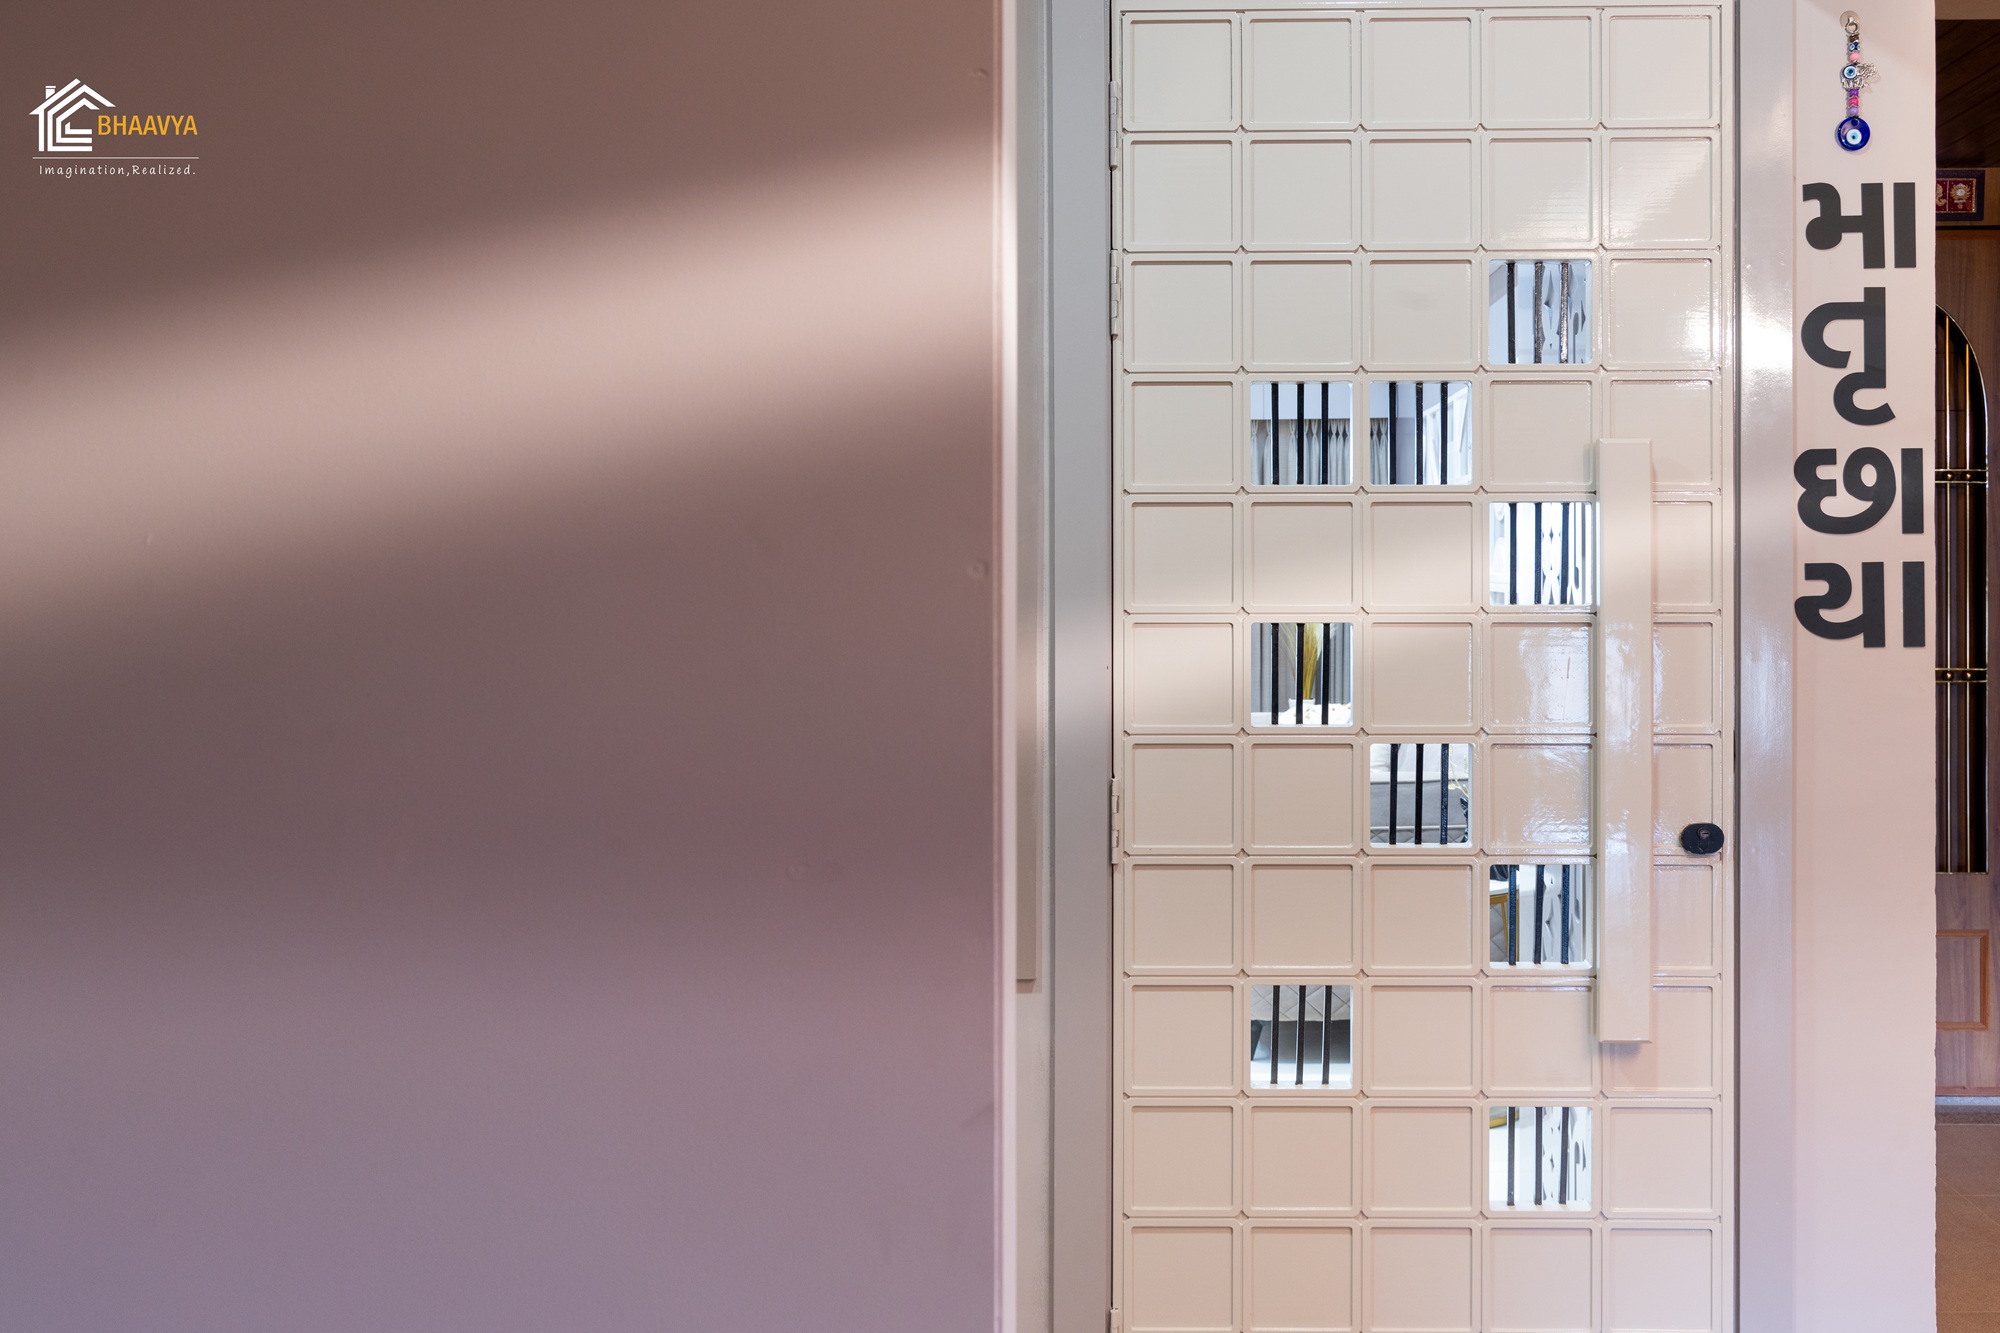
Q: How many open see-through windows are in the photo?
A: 9